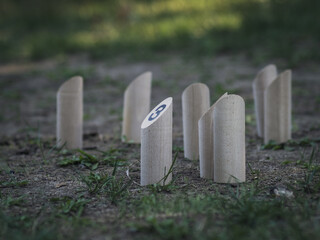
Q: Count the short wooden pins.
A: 8